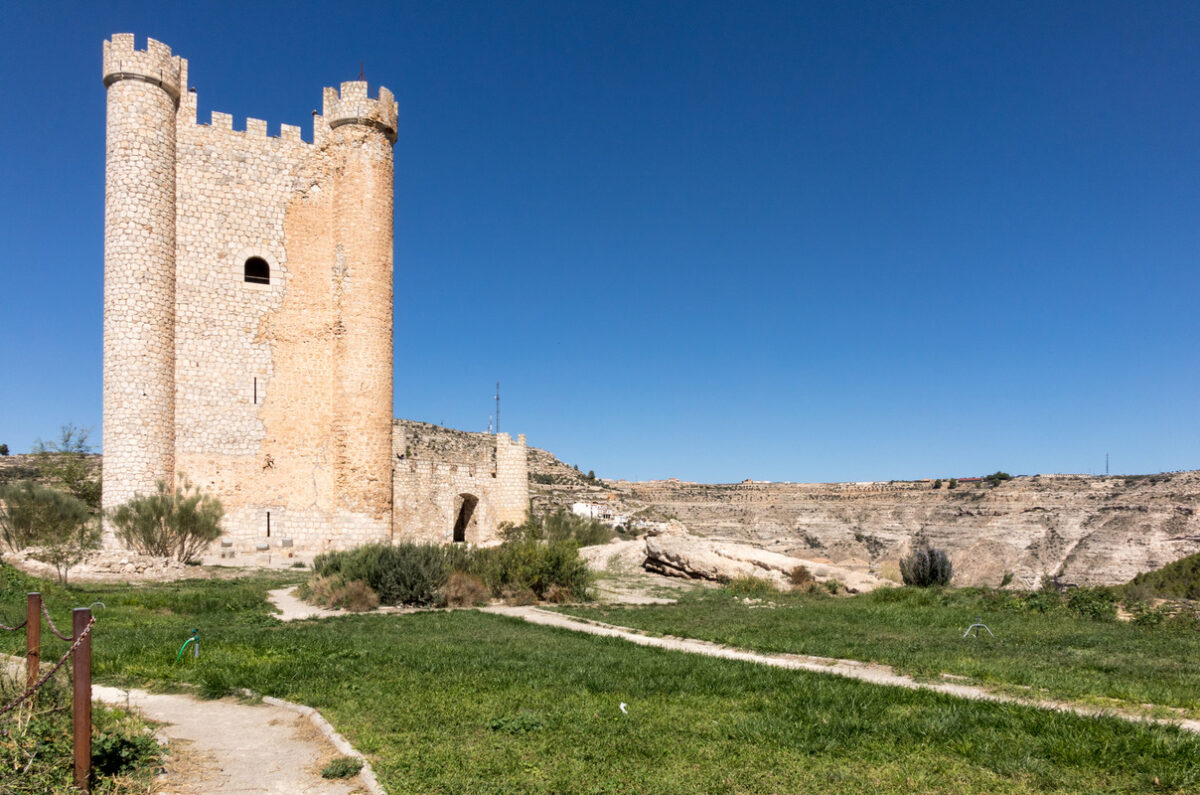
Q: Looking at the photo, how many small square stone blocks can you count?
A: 3